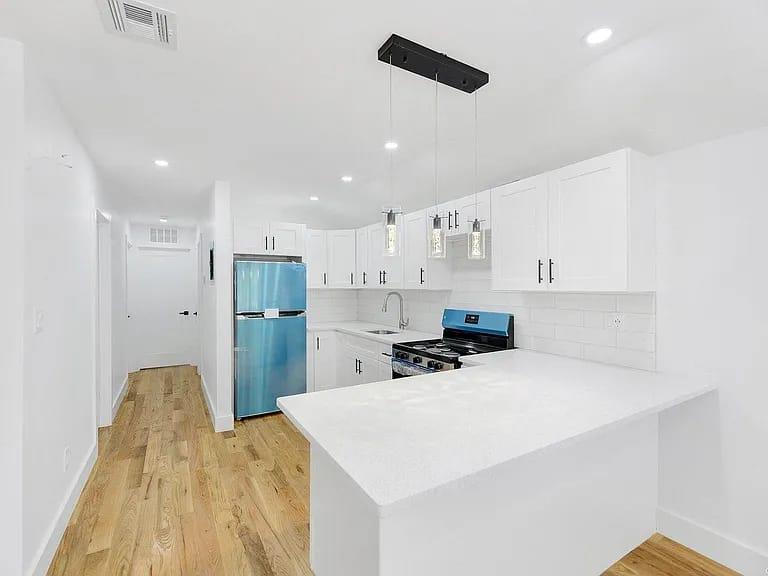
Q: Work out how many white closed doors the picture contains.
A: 1